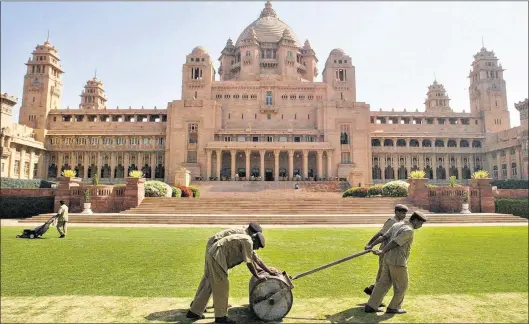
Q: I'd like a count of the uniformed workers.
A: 5